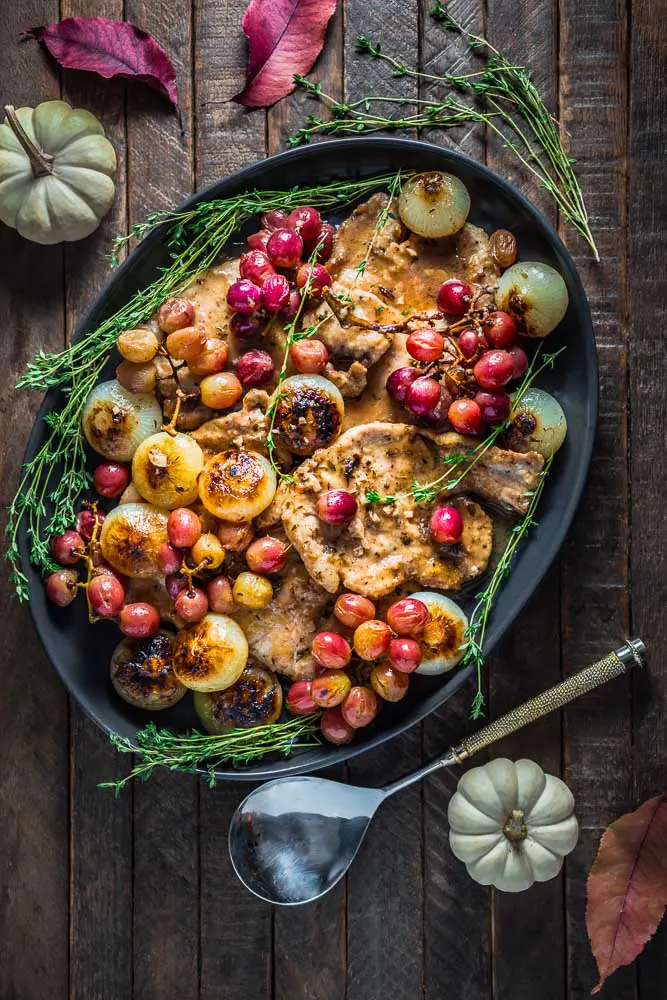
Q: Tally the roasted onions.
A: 12